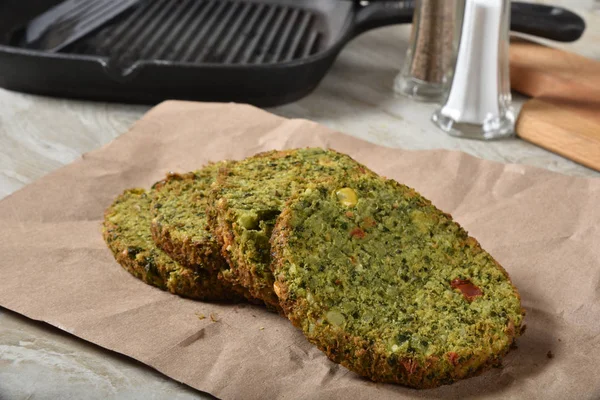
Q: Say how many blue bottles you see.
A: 0